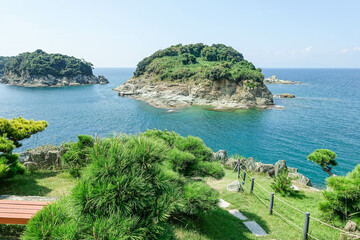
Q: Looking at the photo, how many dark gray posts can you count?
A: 5